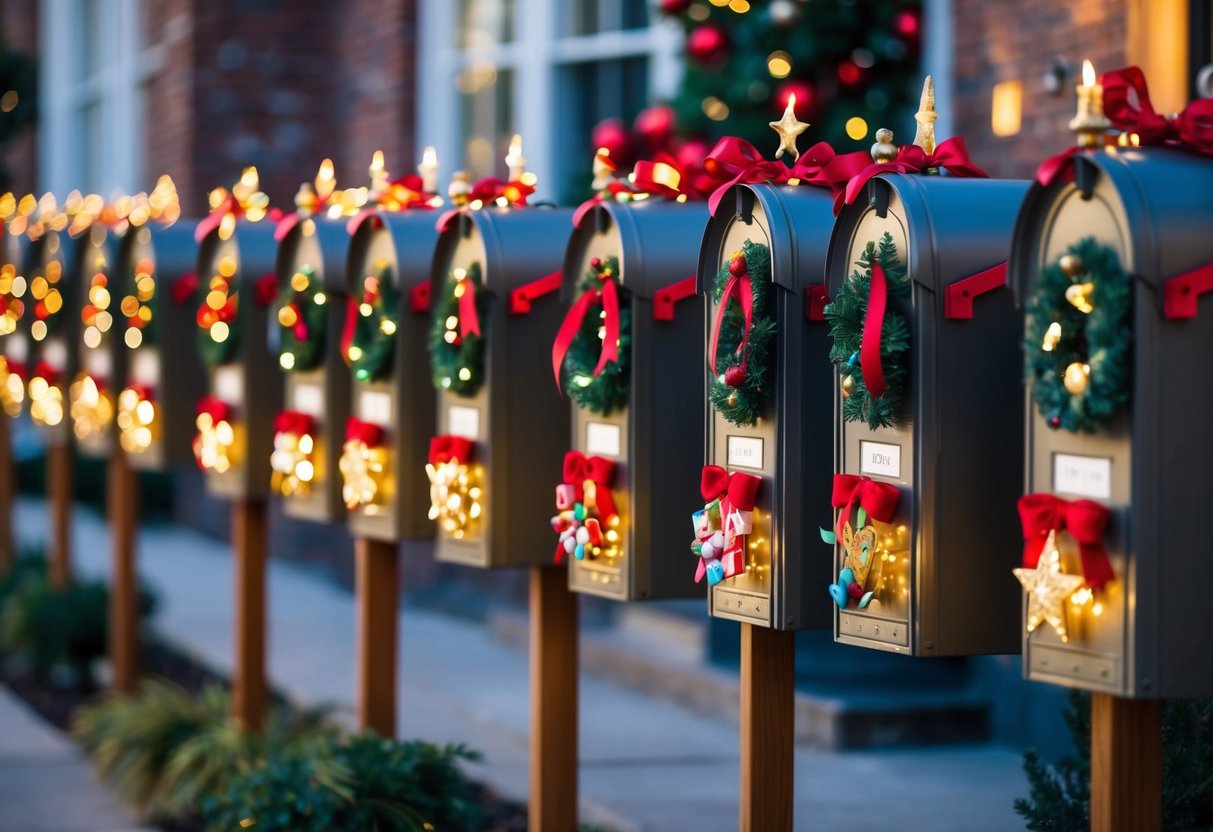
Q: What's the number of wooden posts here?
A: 8